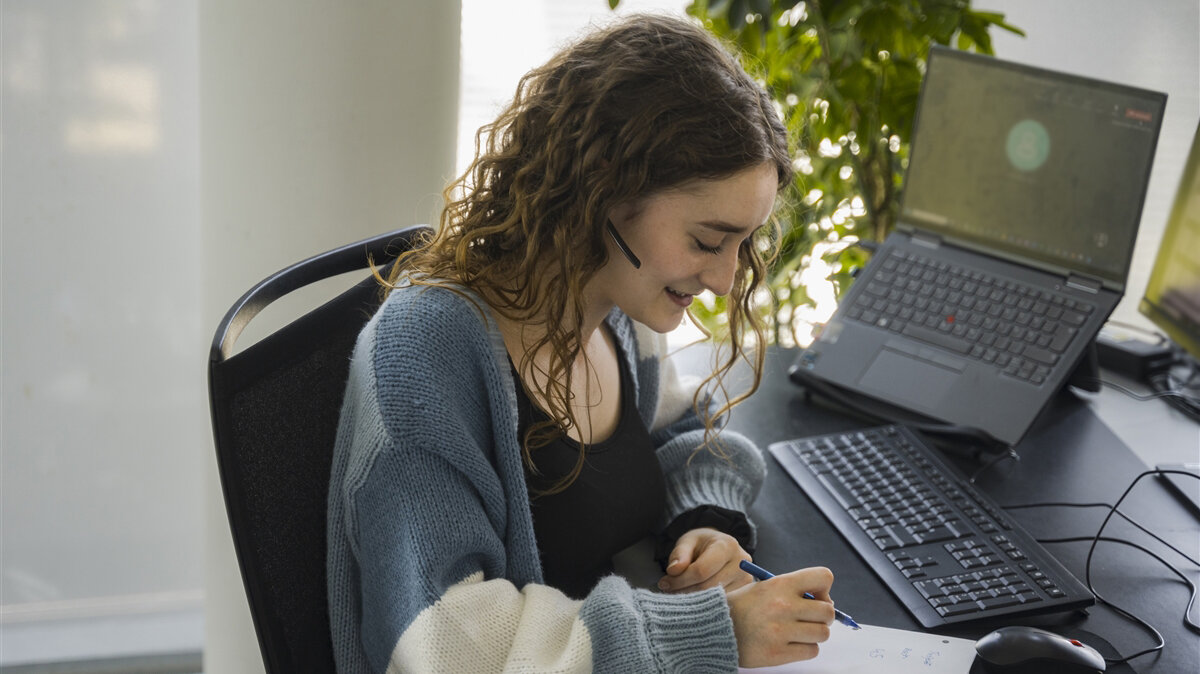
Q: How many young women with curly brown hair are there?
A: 1